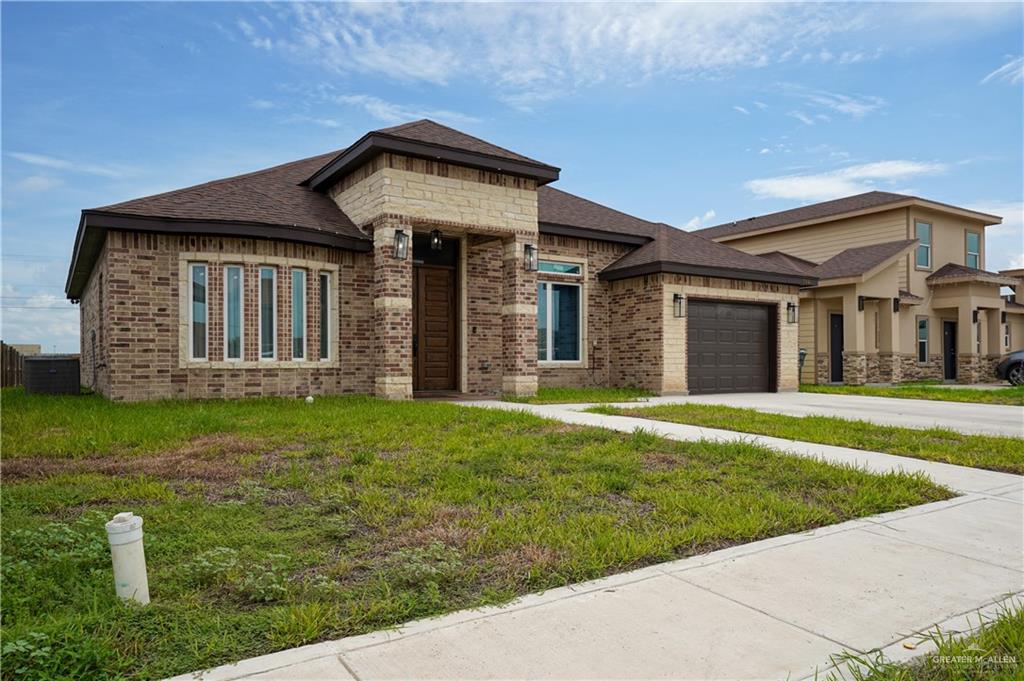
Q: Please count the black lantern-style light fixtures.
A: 5